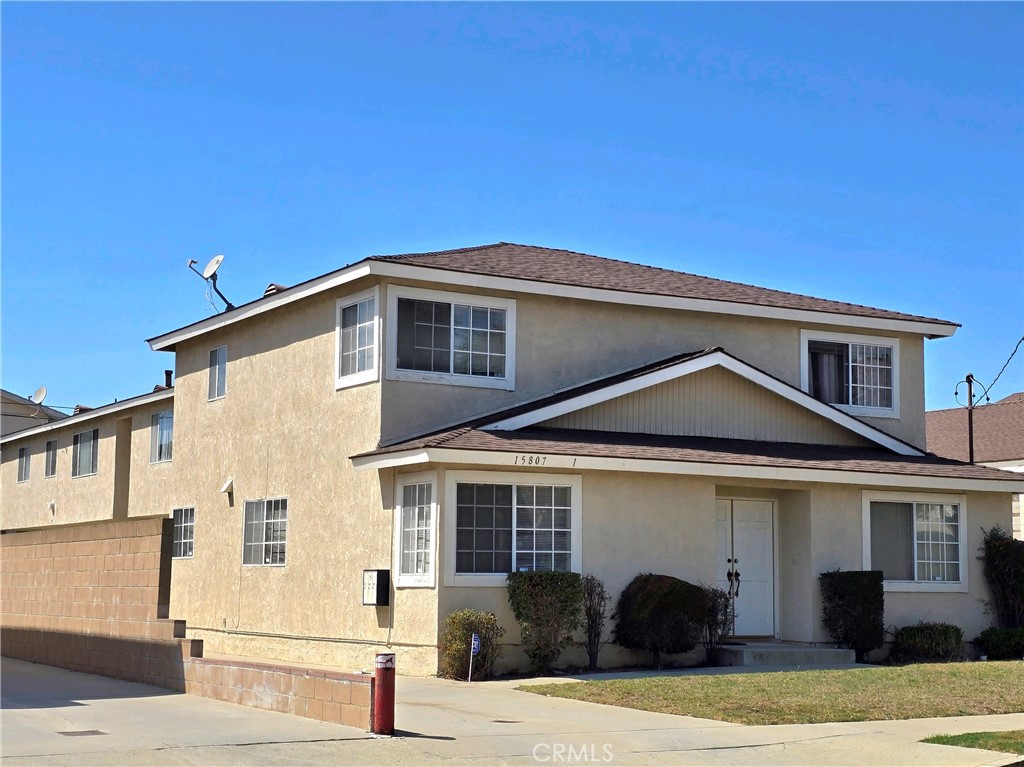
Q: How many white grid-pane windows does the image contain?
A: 8